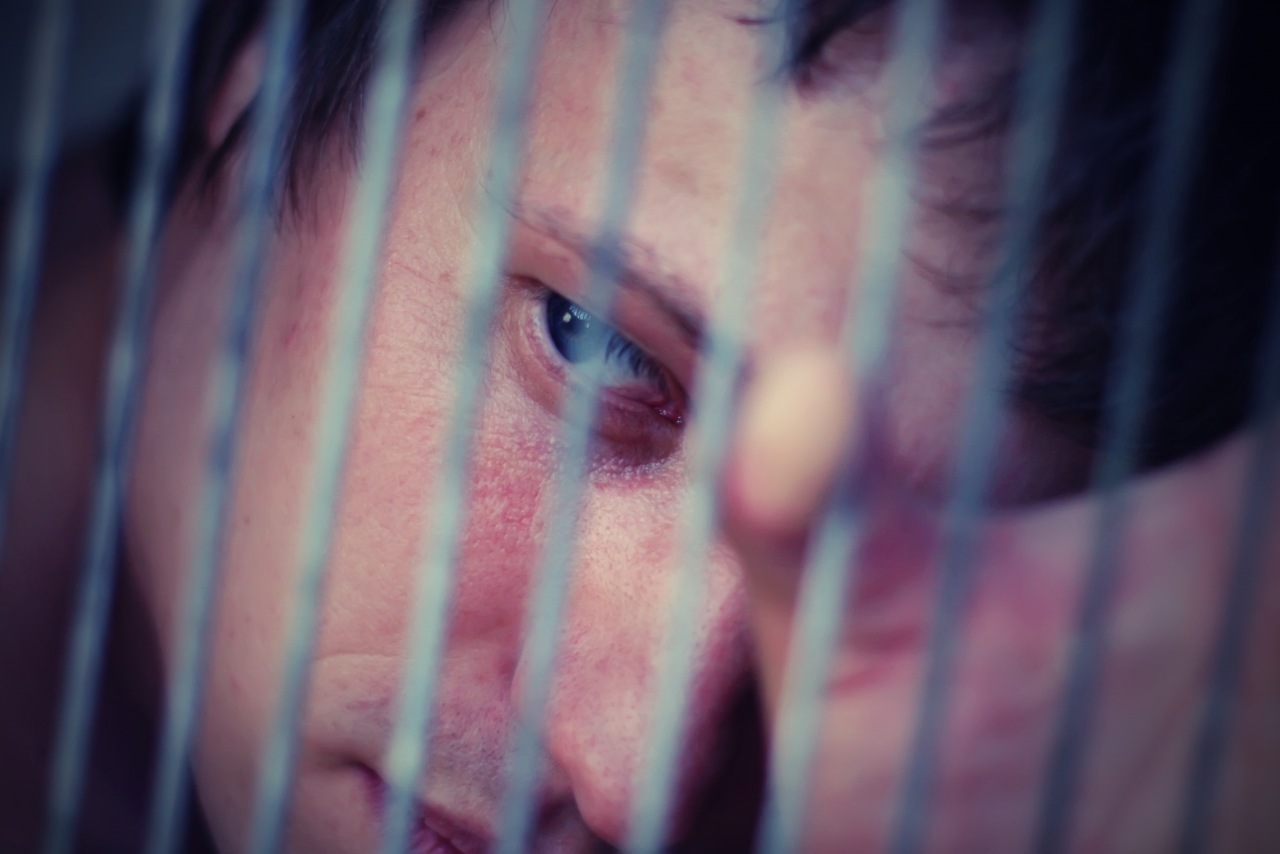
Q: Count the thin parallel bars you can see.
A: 11